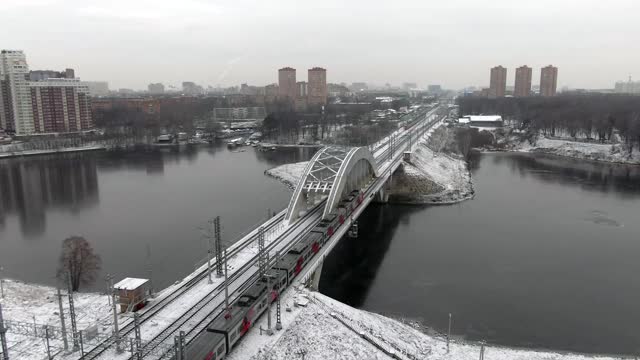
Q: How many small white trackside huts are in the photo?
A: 1